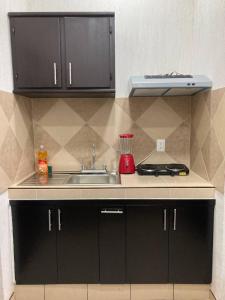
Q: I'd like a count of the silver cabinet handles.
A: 7